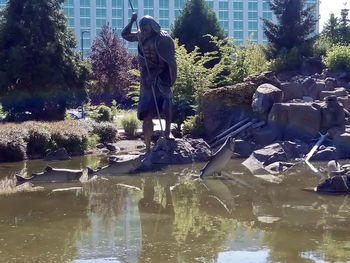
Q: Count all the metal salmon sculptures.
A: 3